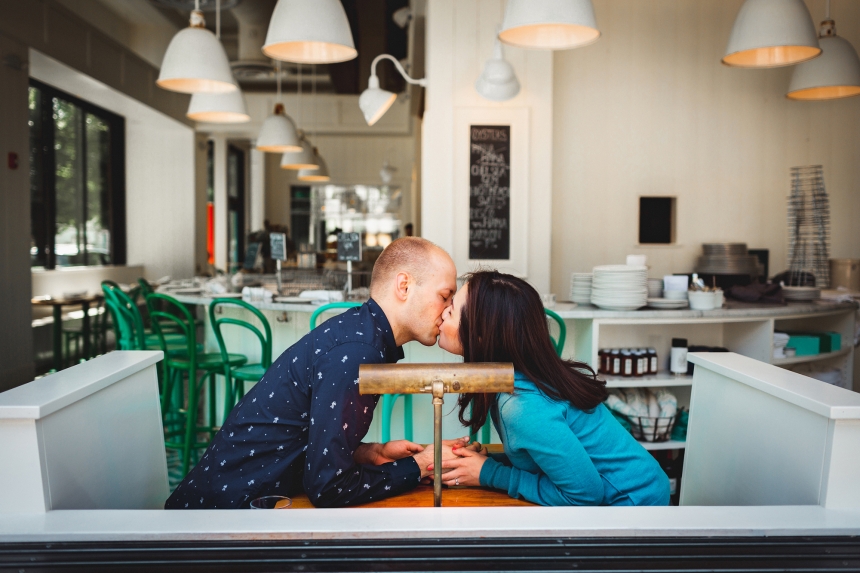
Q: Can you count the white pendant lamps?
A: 9